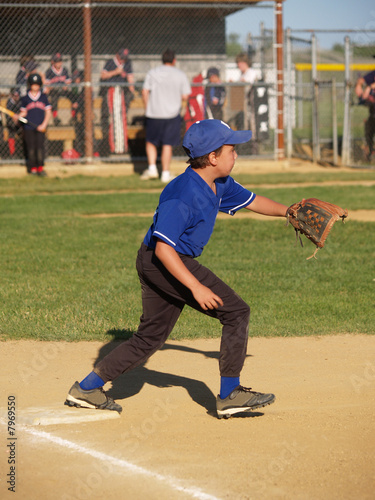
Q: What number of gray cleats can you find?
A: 2